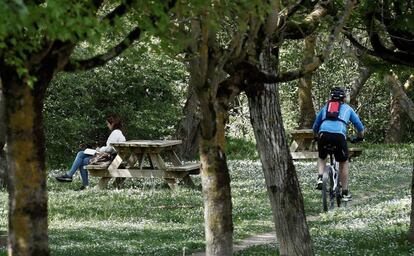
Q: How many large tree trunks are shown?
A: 3